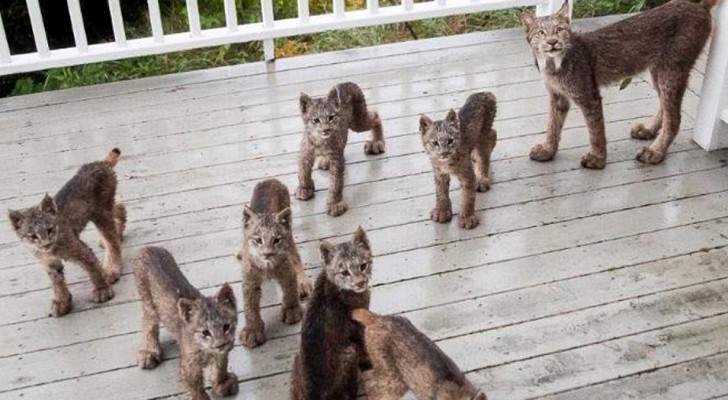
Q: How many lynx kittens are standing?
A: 6